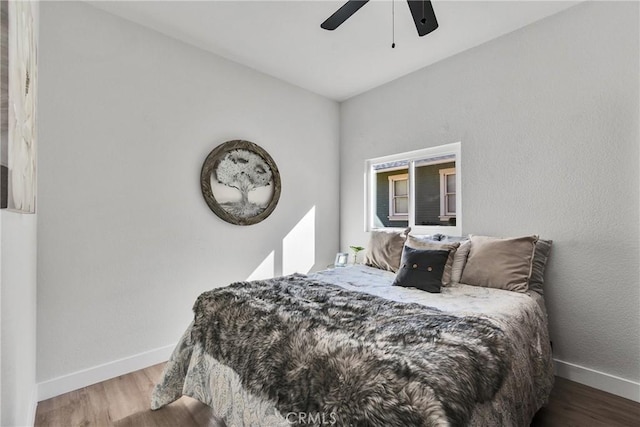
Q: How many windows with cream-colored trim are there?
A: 2